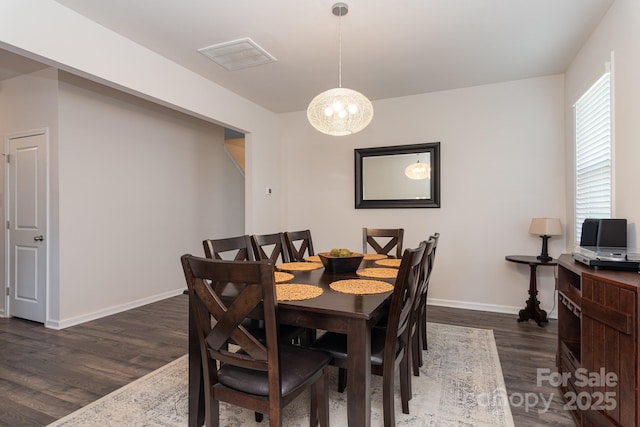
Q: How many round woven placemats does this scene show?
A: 8